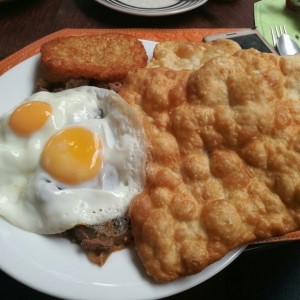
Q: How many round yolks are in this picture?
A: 2